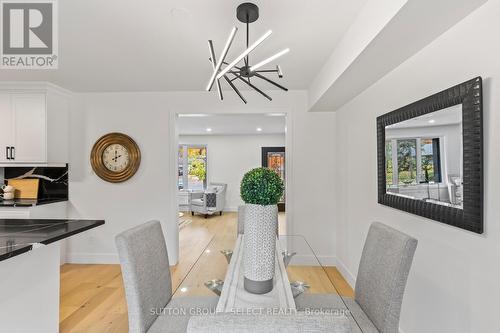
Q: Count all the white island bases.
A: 1